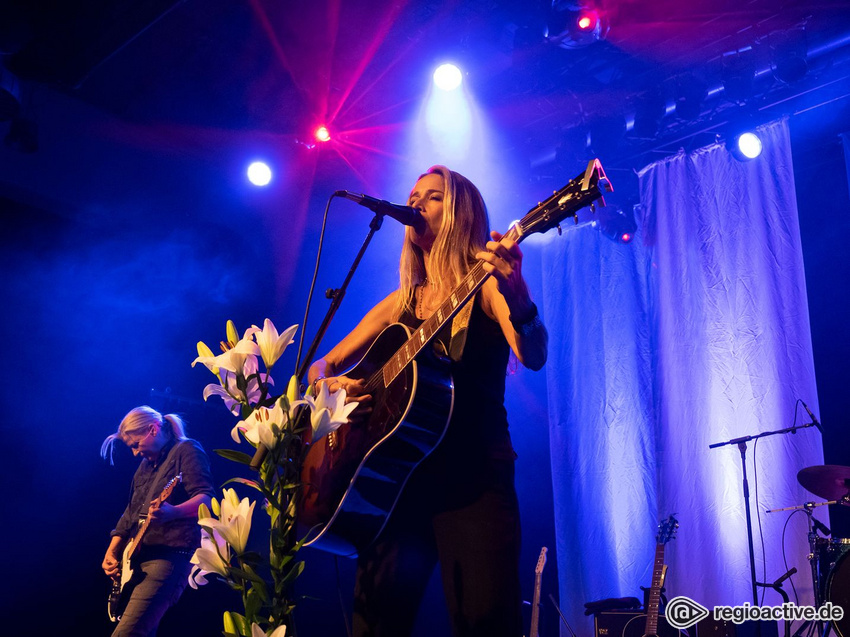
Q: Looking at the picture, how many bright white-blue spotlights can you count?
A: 3